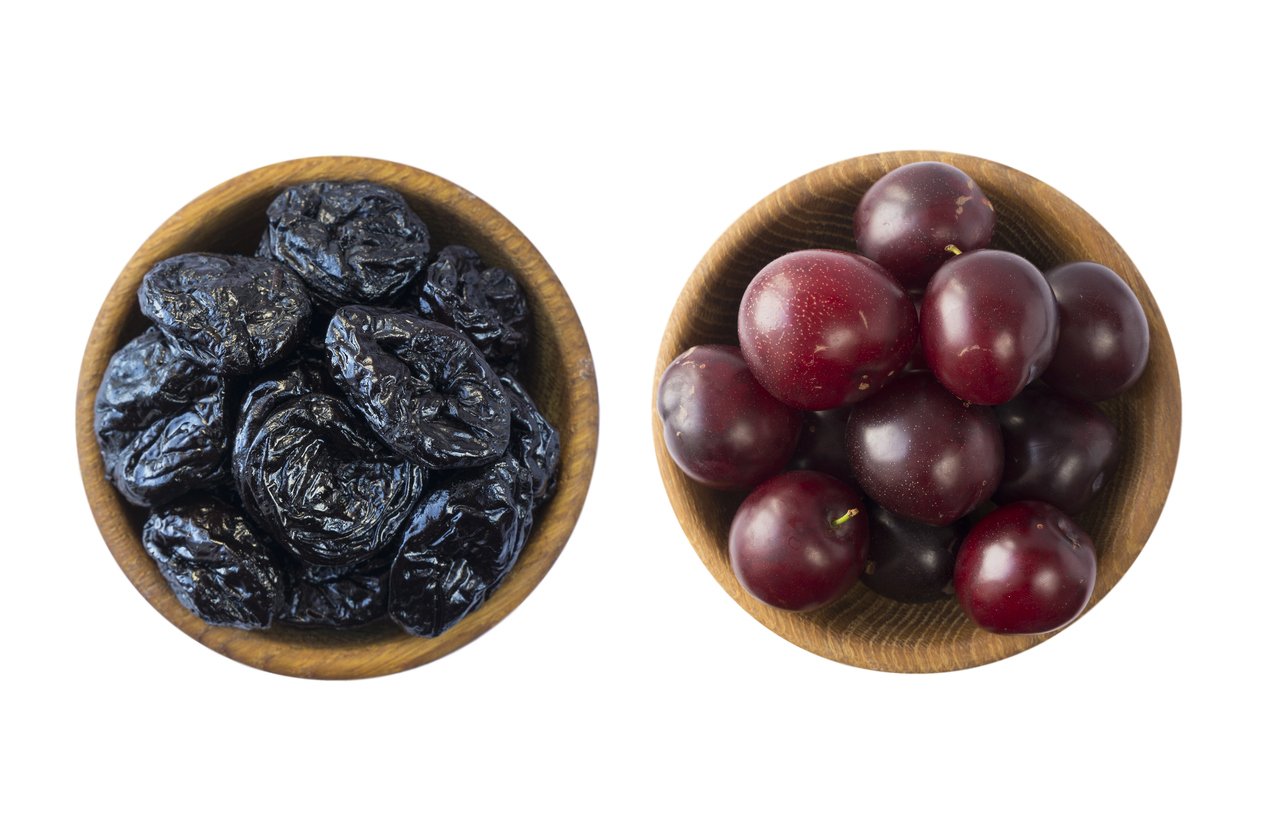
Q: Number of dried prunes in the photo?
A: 10